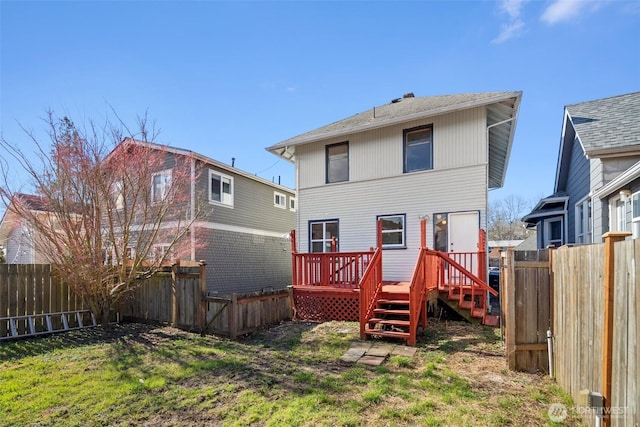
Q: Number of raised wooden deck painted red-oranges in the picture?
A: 1